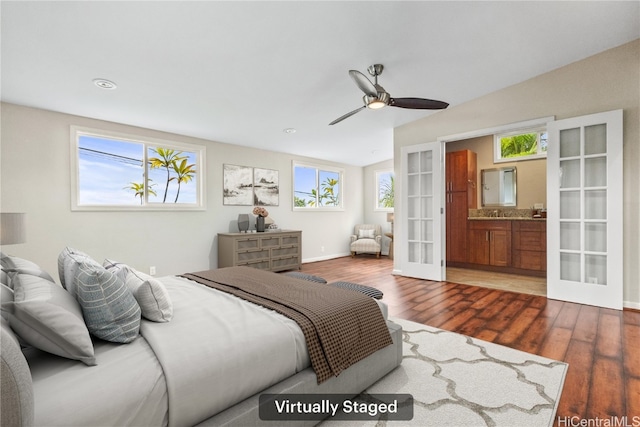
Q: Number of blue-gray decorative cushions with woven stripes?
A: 1